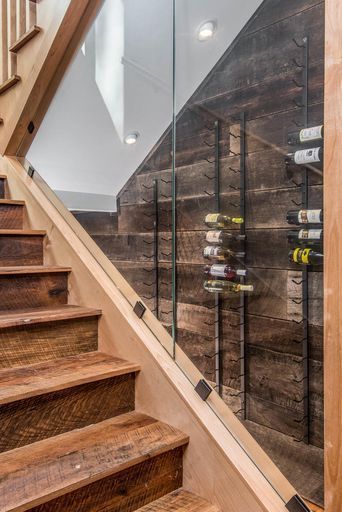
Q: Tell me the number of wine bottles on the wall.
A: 10